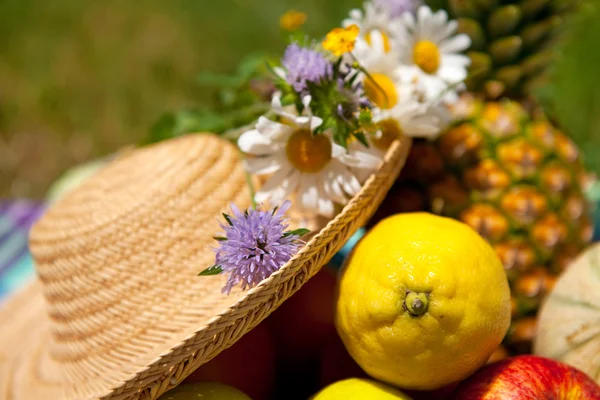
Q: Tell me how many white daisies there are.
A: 5